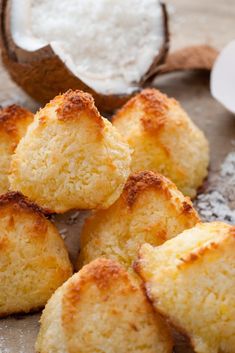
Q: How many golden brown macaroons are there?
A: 7